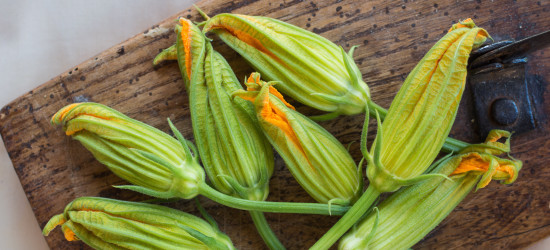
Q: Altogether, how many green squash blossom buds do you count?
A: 7